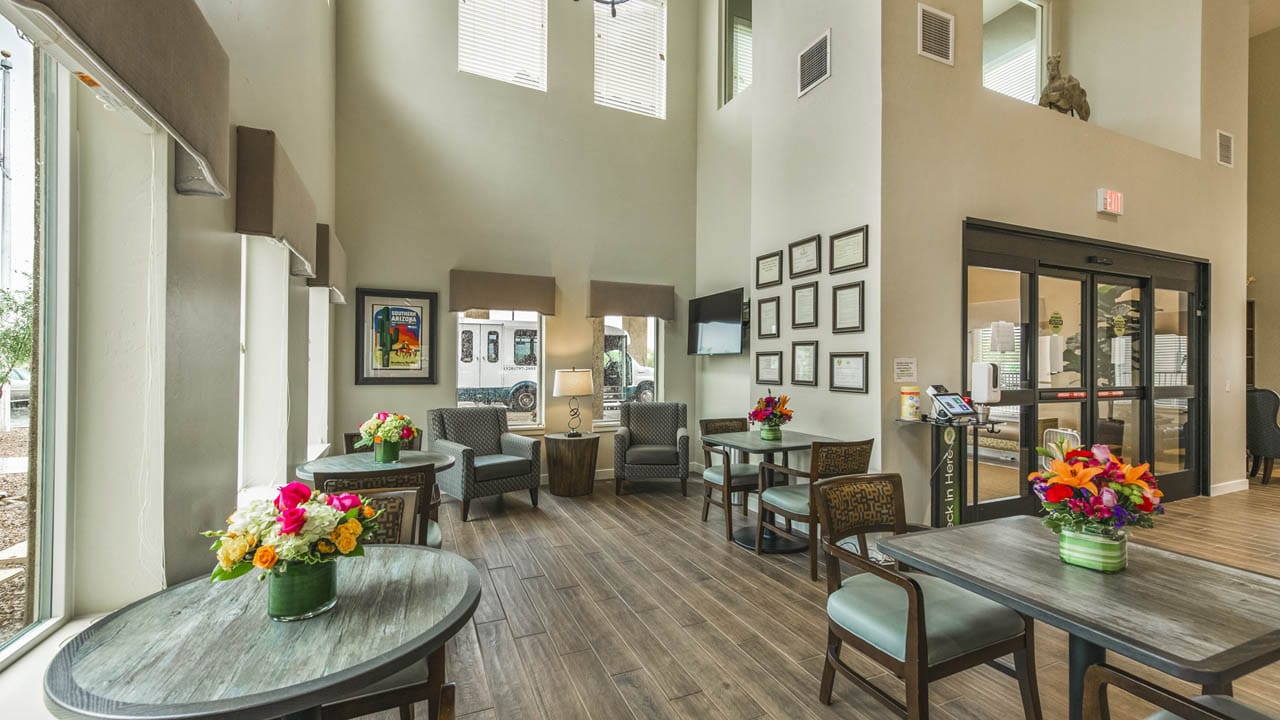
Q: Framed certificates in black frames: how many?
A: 9